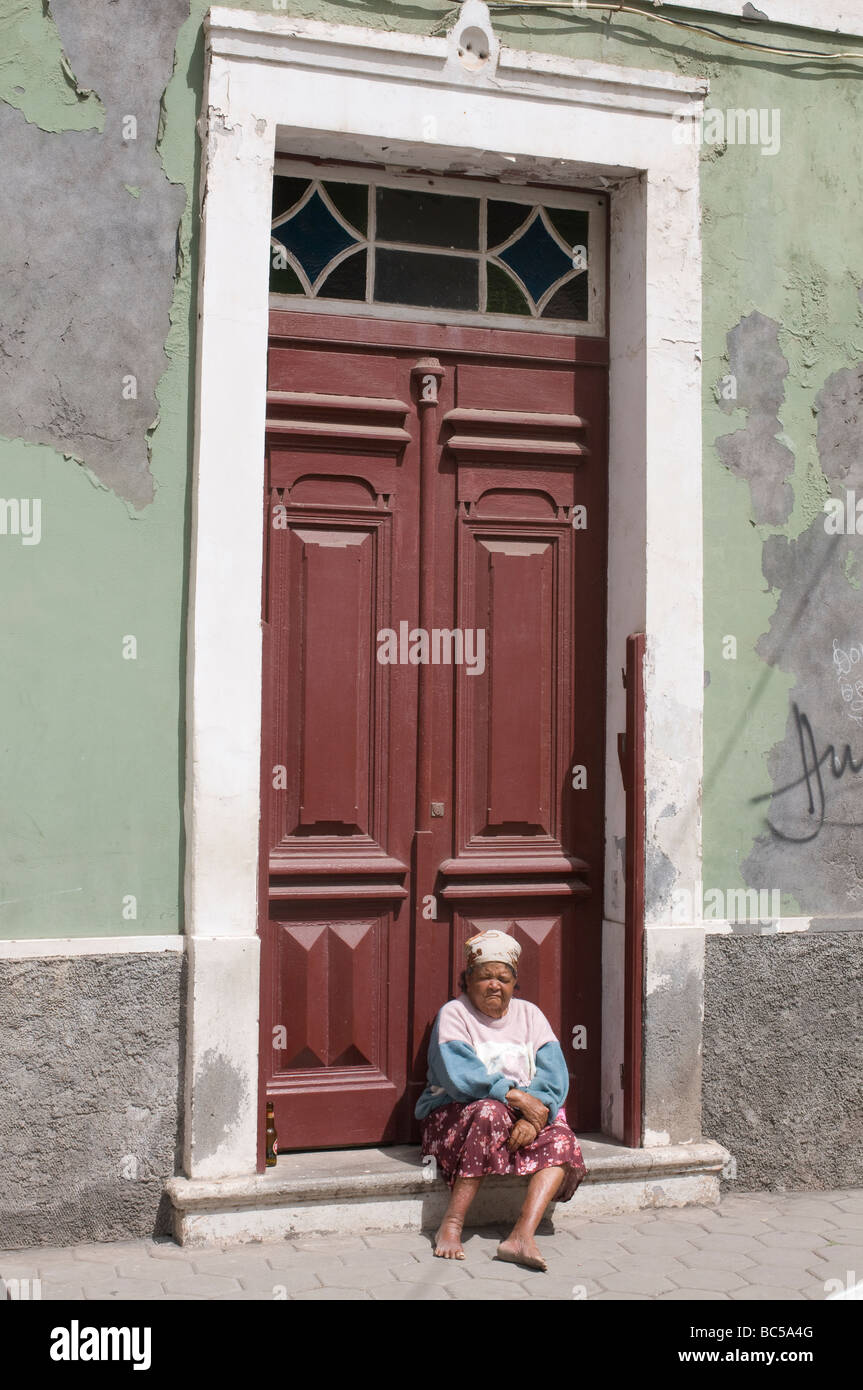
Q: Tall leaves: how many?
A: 2